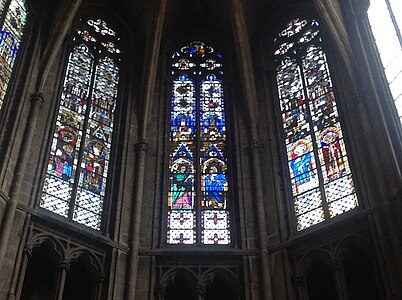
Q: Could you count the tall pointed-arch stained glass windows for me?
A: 3